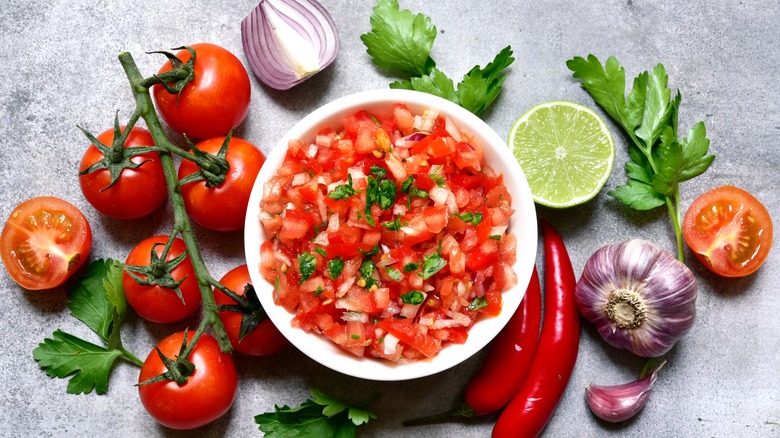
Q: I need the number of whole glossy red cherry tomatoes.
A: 6